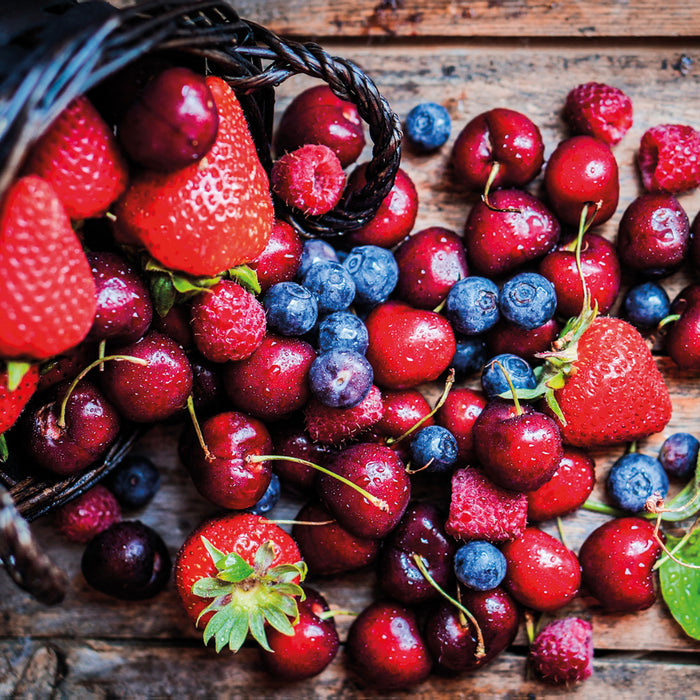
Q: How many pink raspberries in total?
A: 8